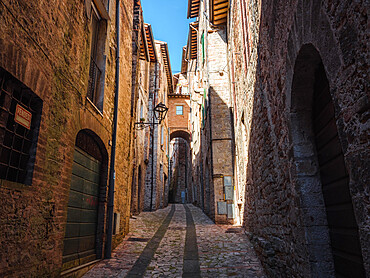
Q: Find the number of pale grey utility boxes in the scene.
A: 4